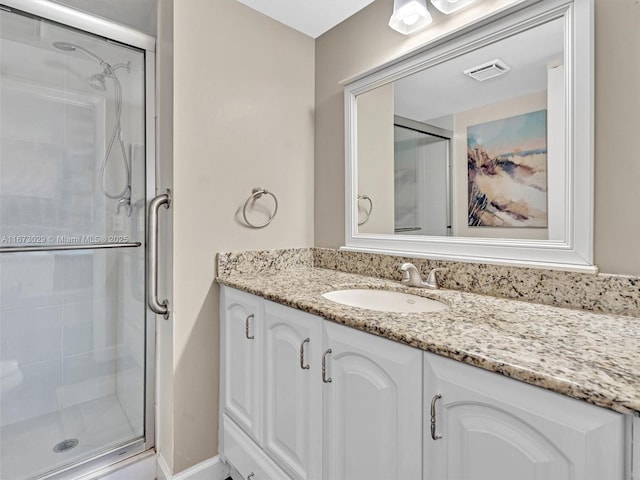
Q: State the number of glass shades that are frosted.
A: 2